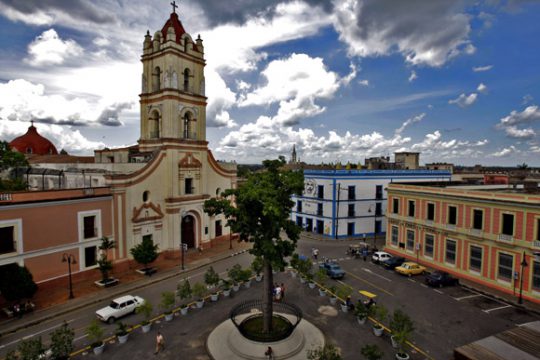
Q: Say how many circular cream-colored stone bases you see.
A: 1